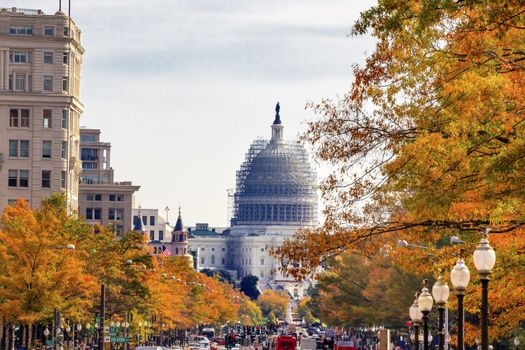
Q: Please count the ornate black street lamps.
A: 5